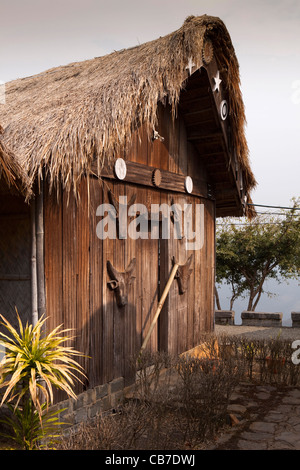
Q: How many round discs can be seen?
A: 5